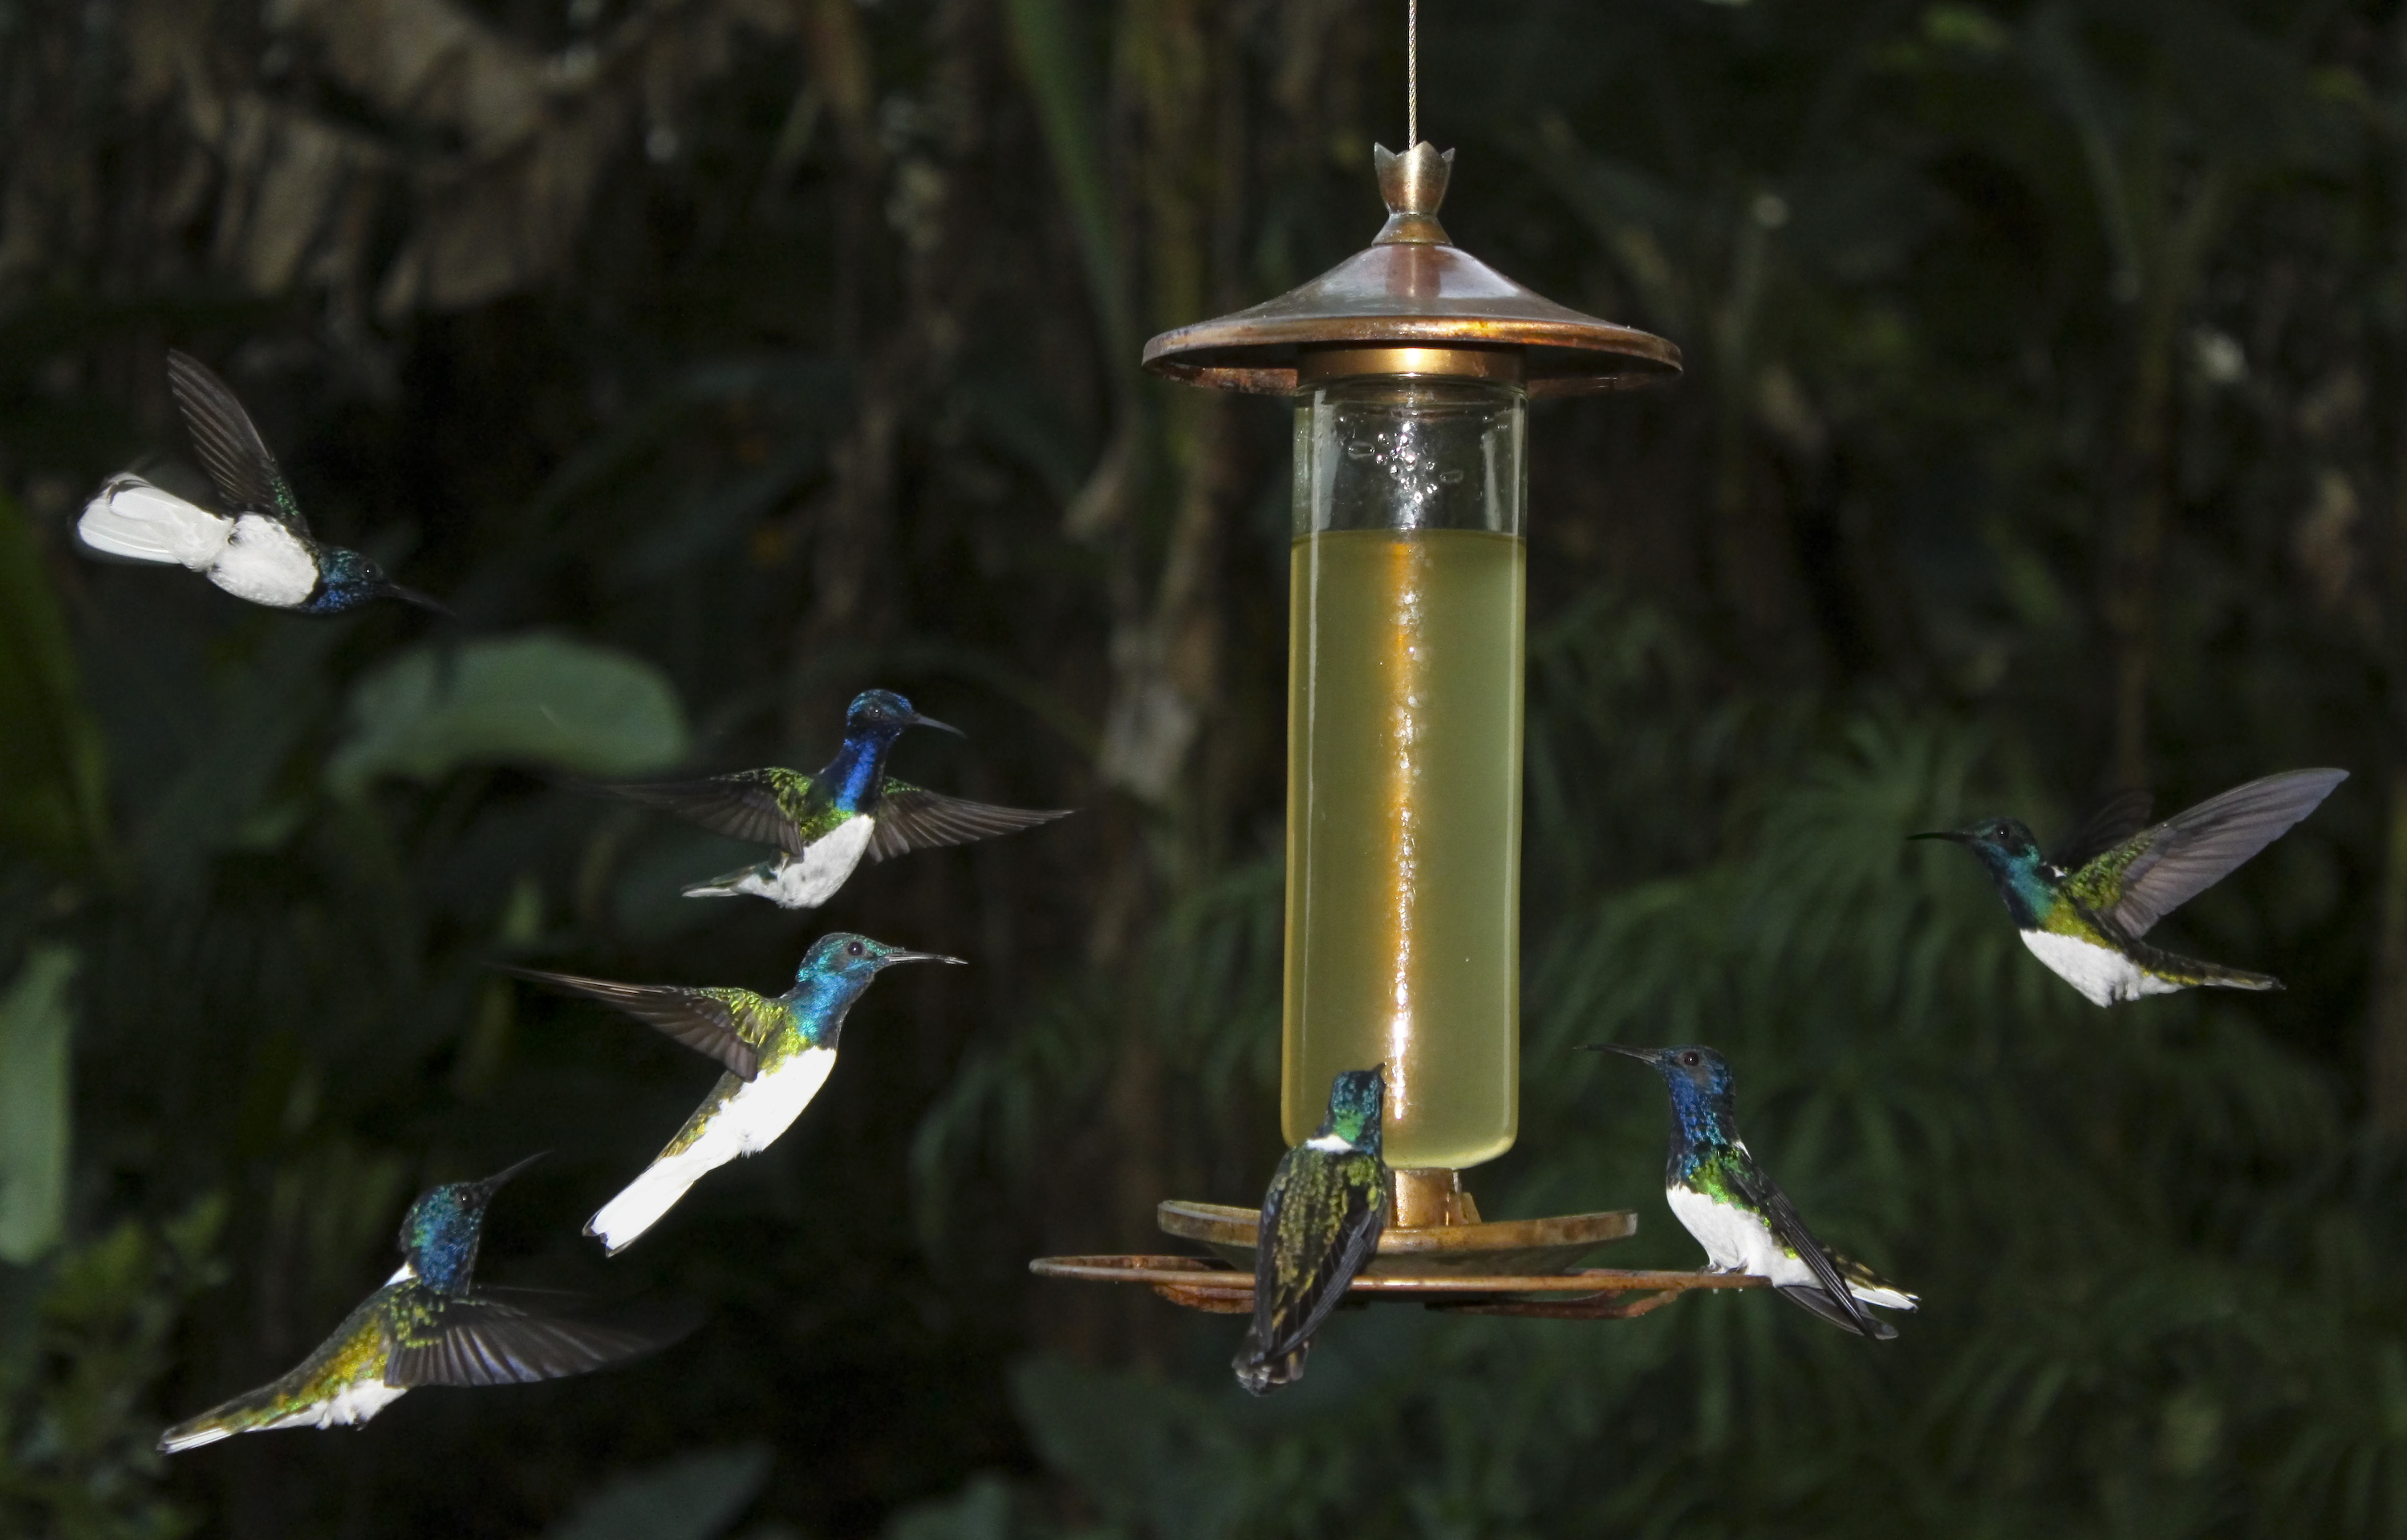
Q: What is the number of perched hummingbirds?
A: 2